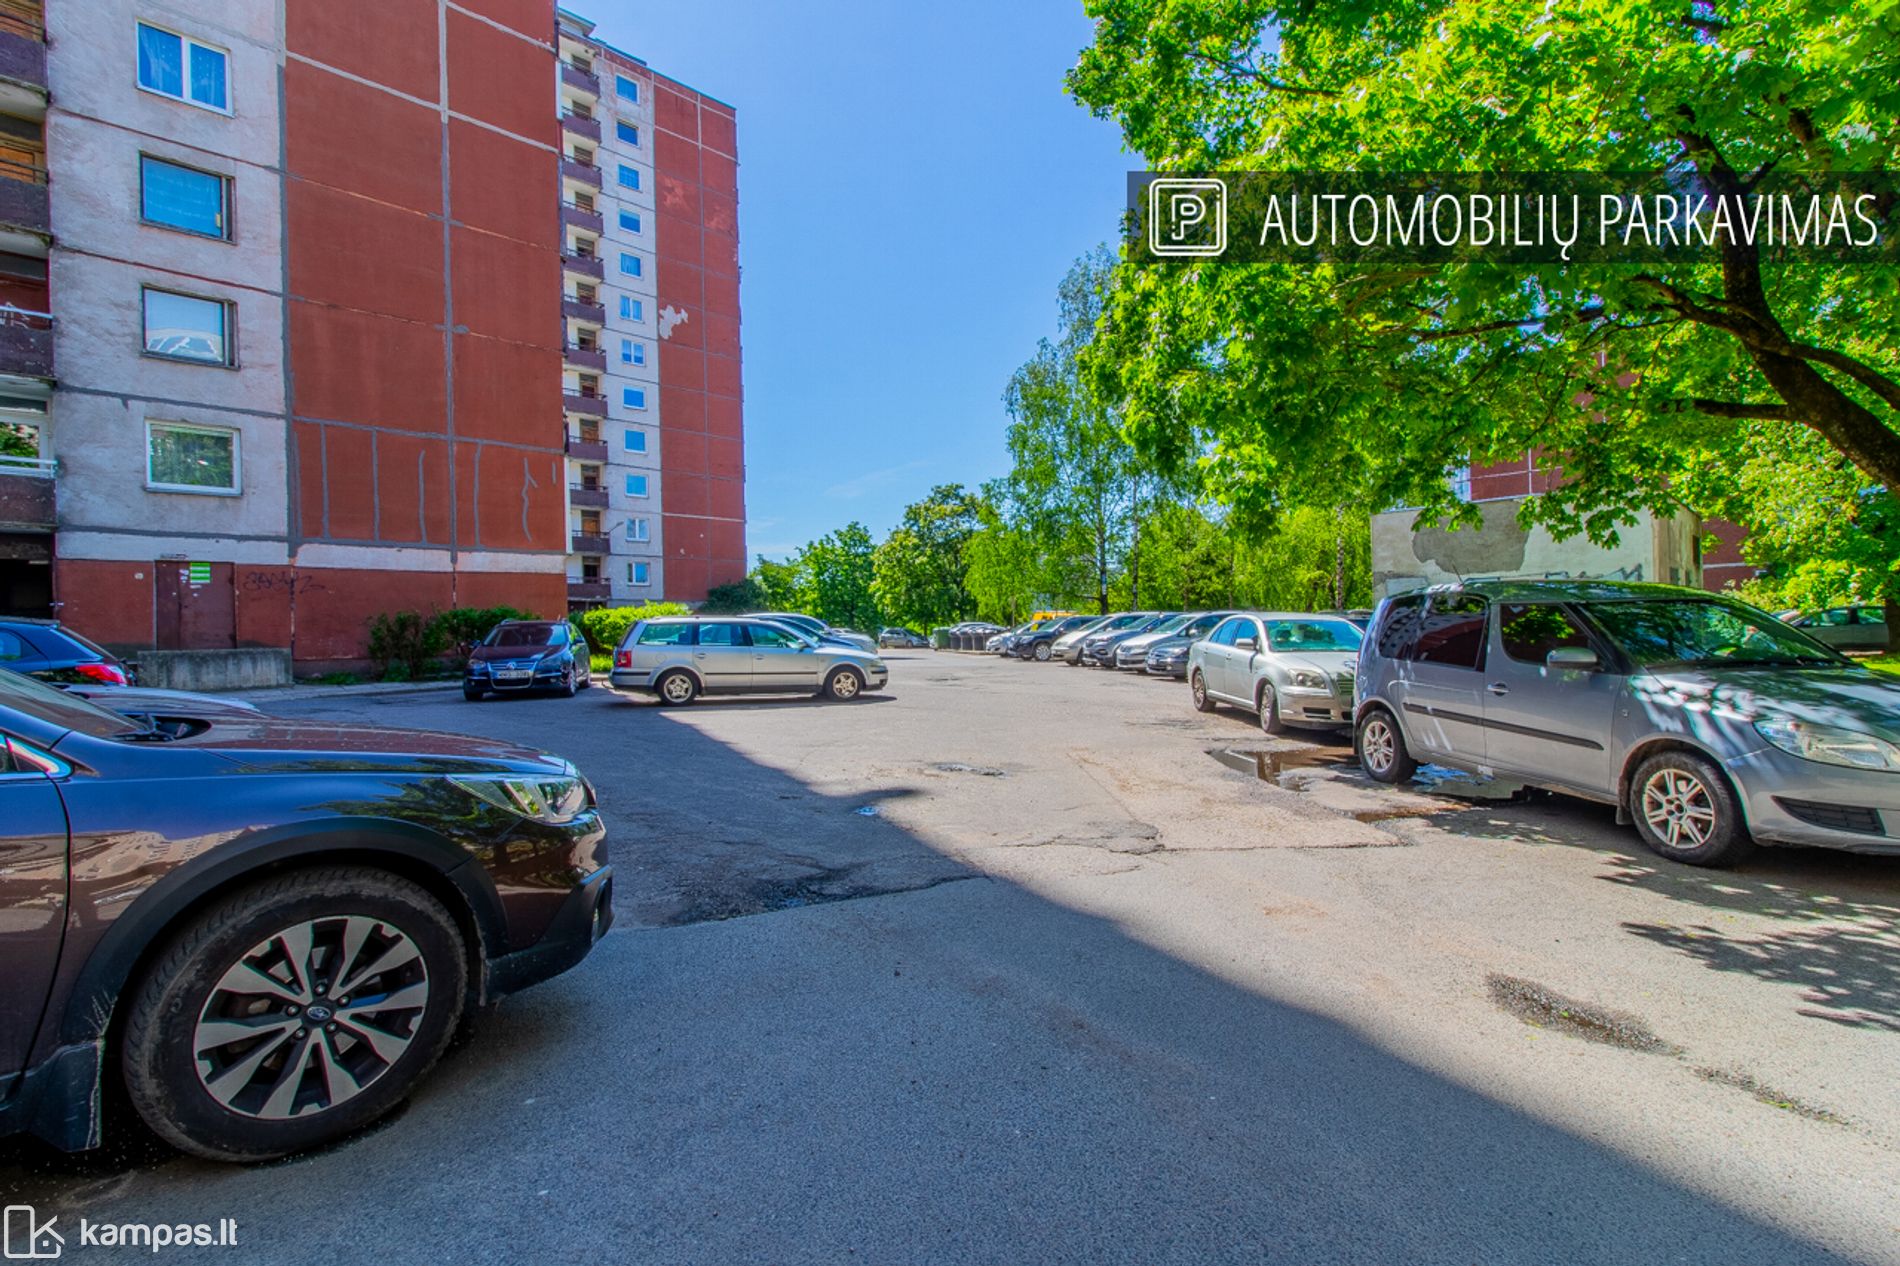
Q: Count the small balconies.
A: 12